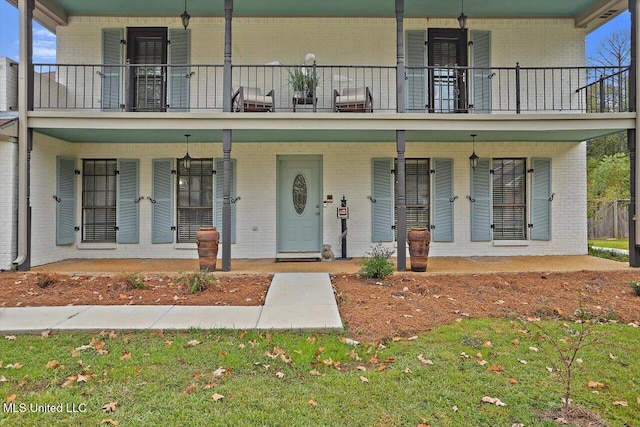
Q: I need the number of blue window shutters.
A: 12